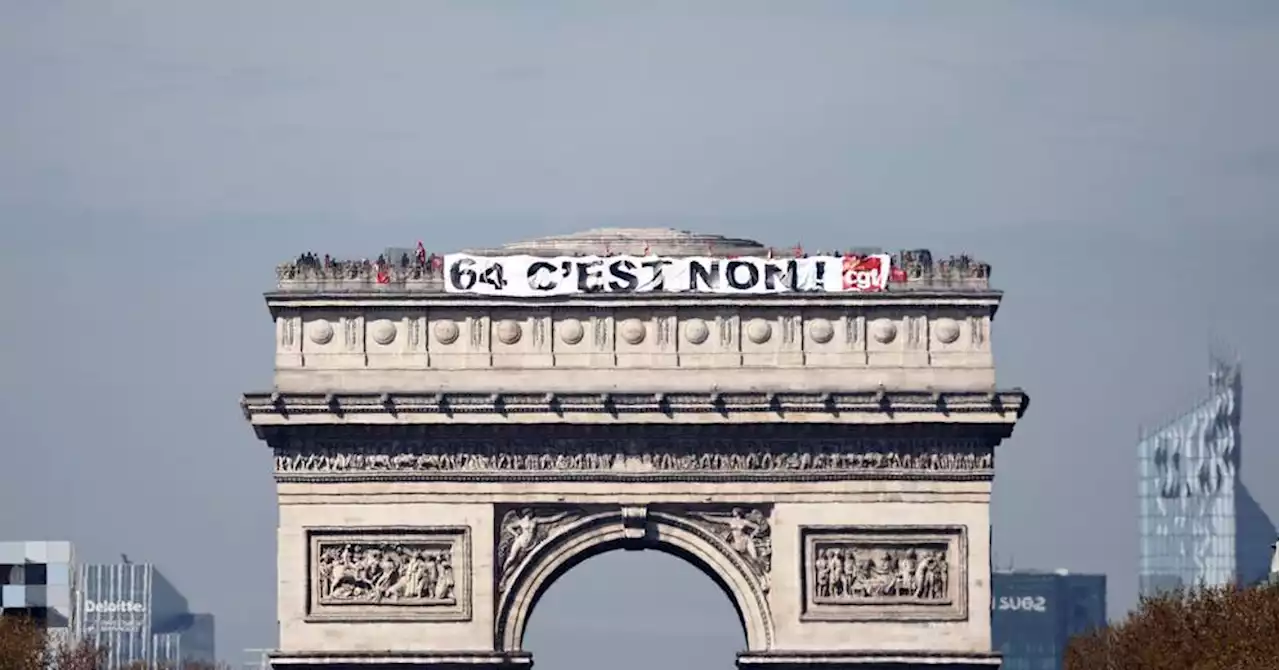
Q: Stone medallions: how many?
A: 11